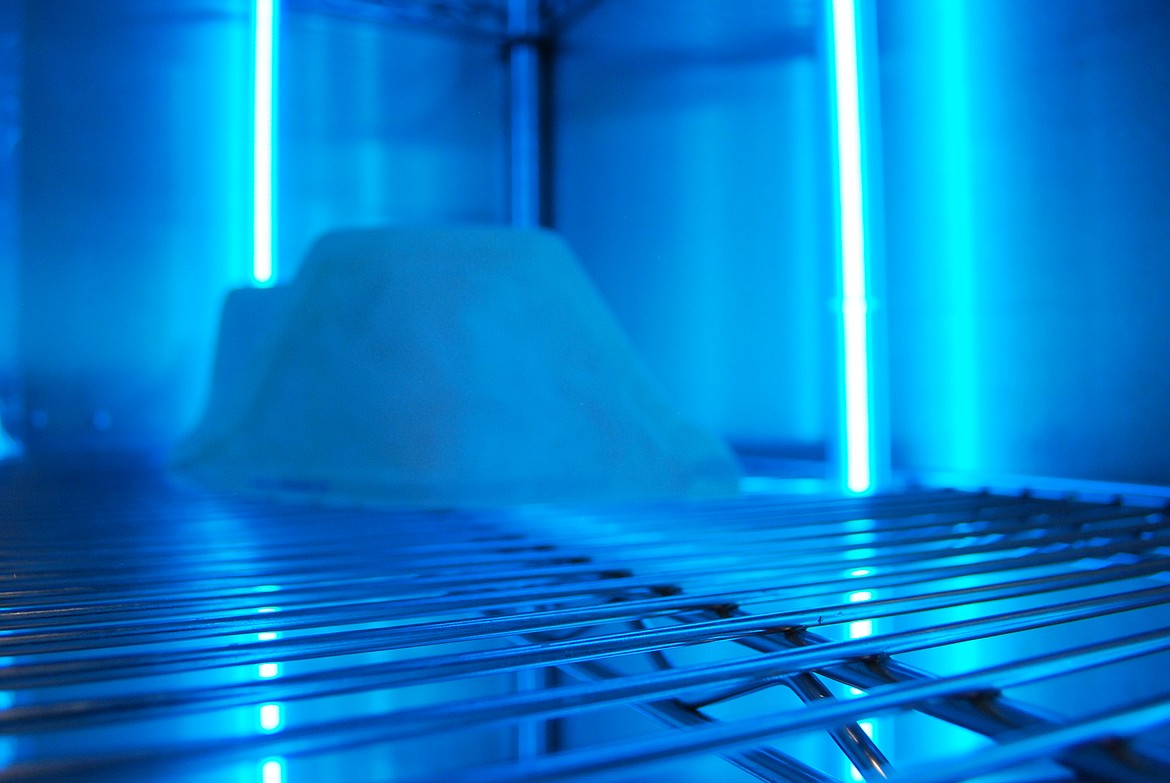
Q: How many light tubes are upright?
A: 2